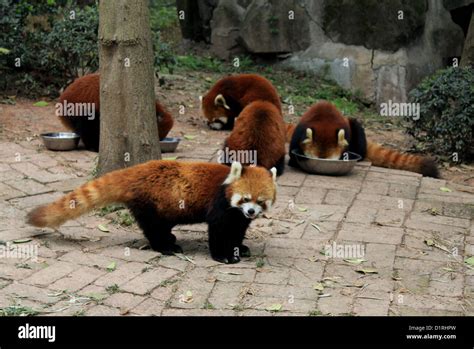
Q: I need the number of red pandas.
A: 5